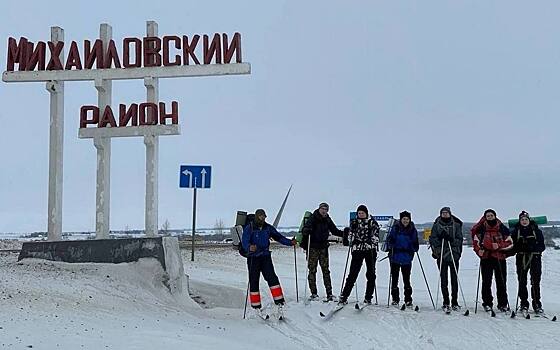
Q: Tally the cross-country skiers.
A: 7